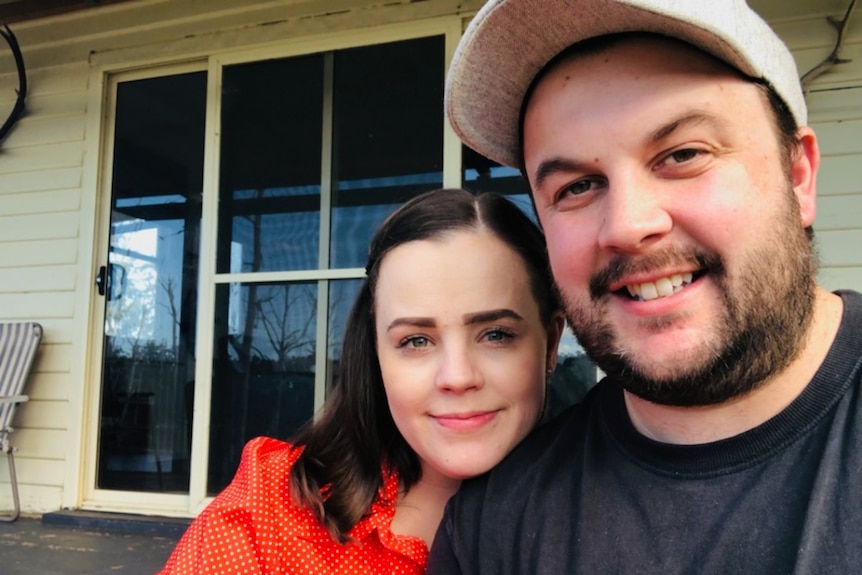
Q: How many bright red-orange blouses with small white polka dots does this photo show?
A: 1